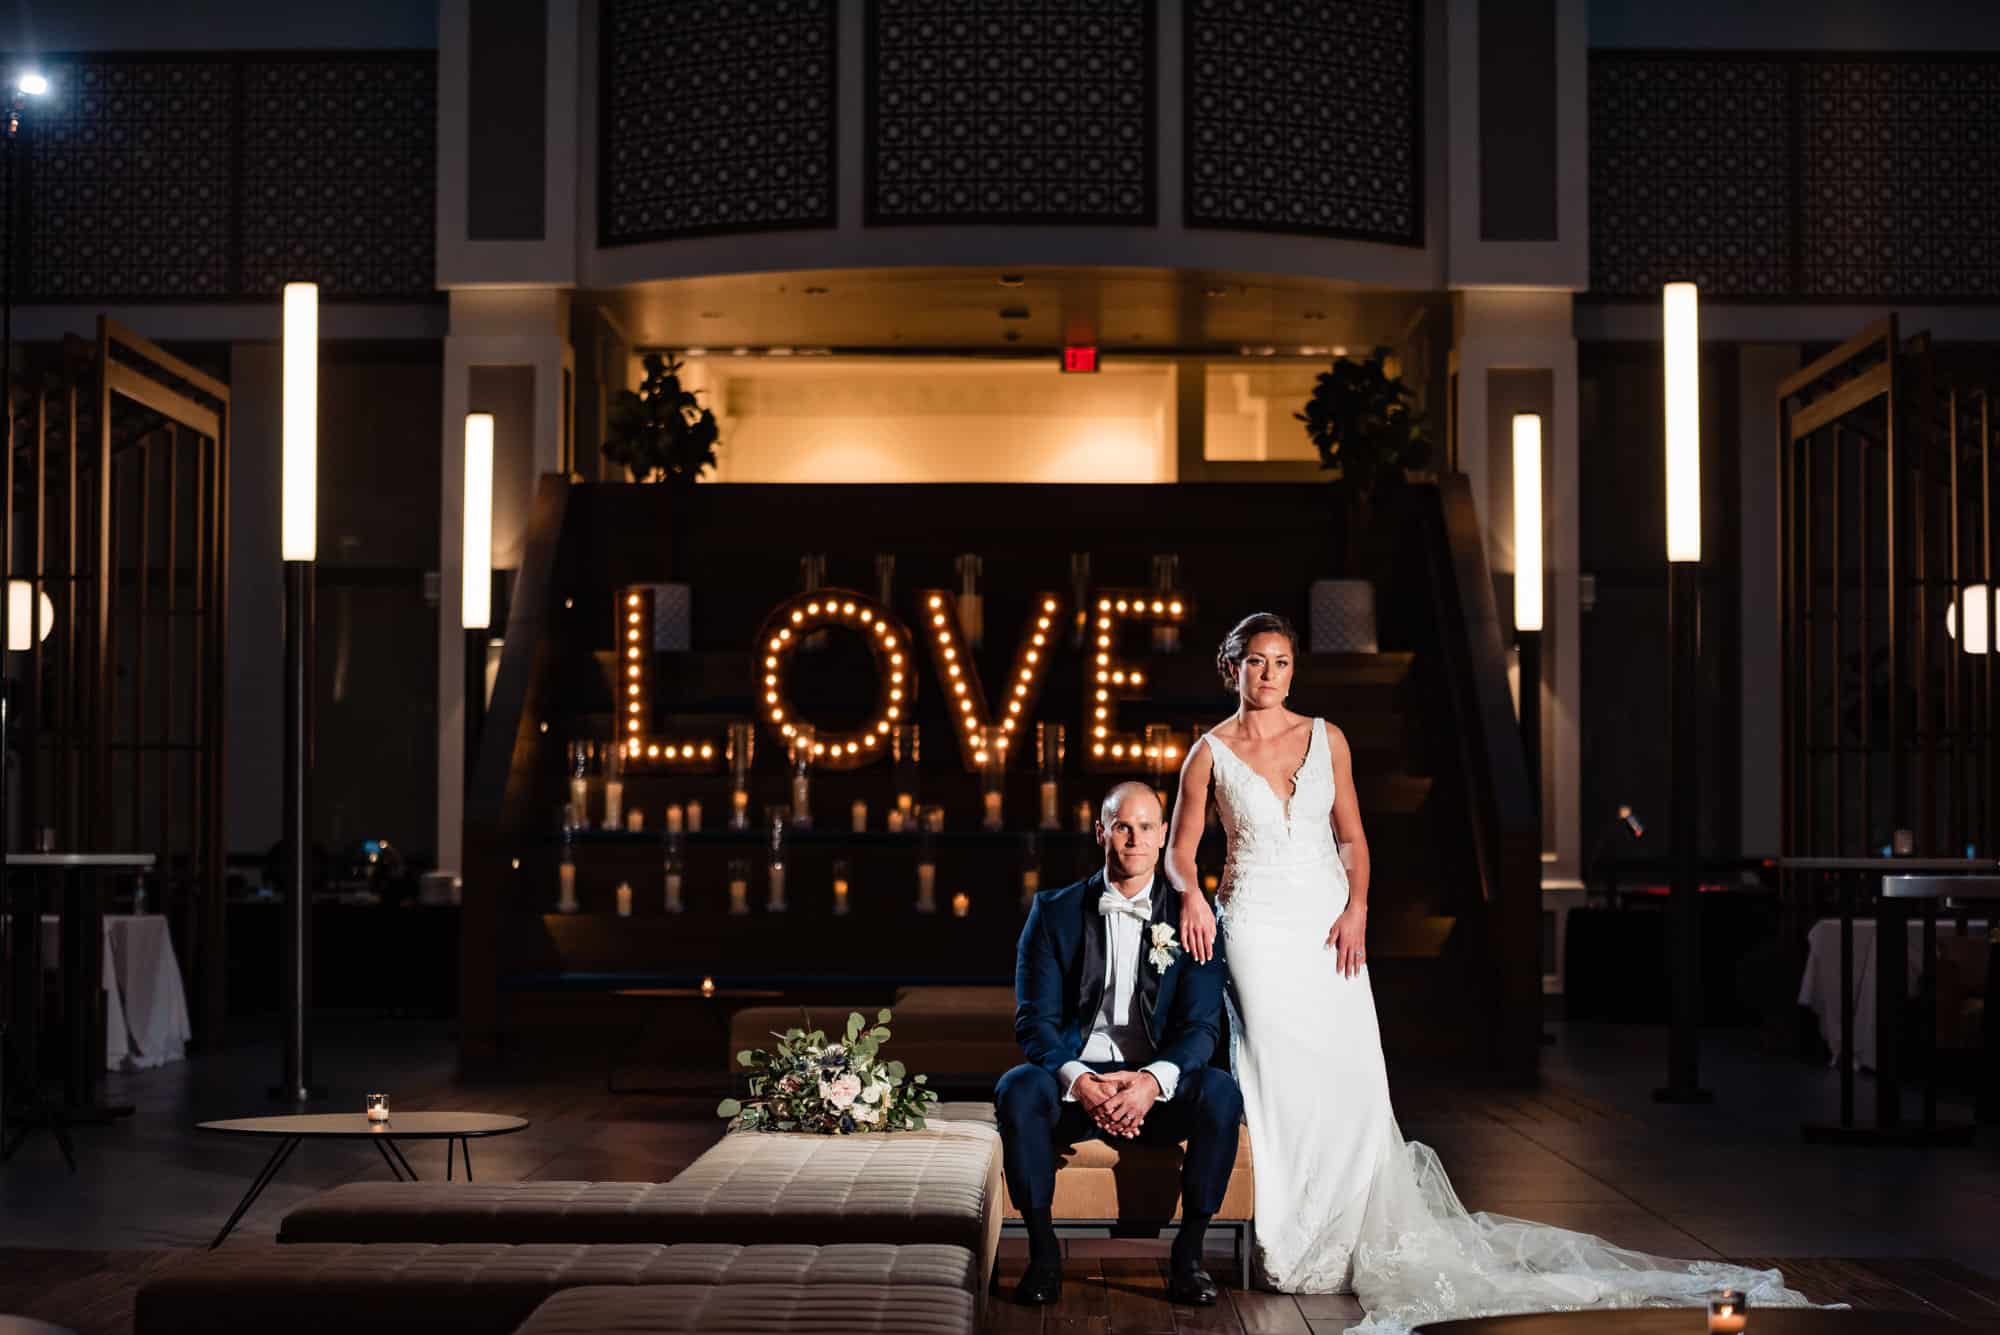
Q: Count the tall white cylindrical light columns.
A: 4